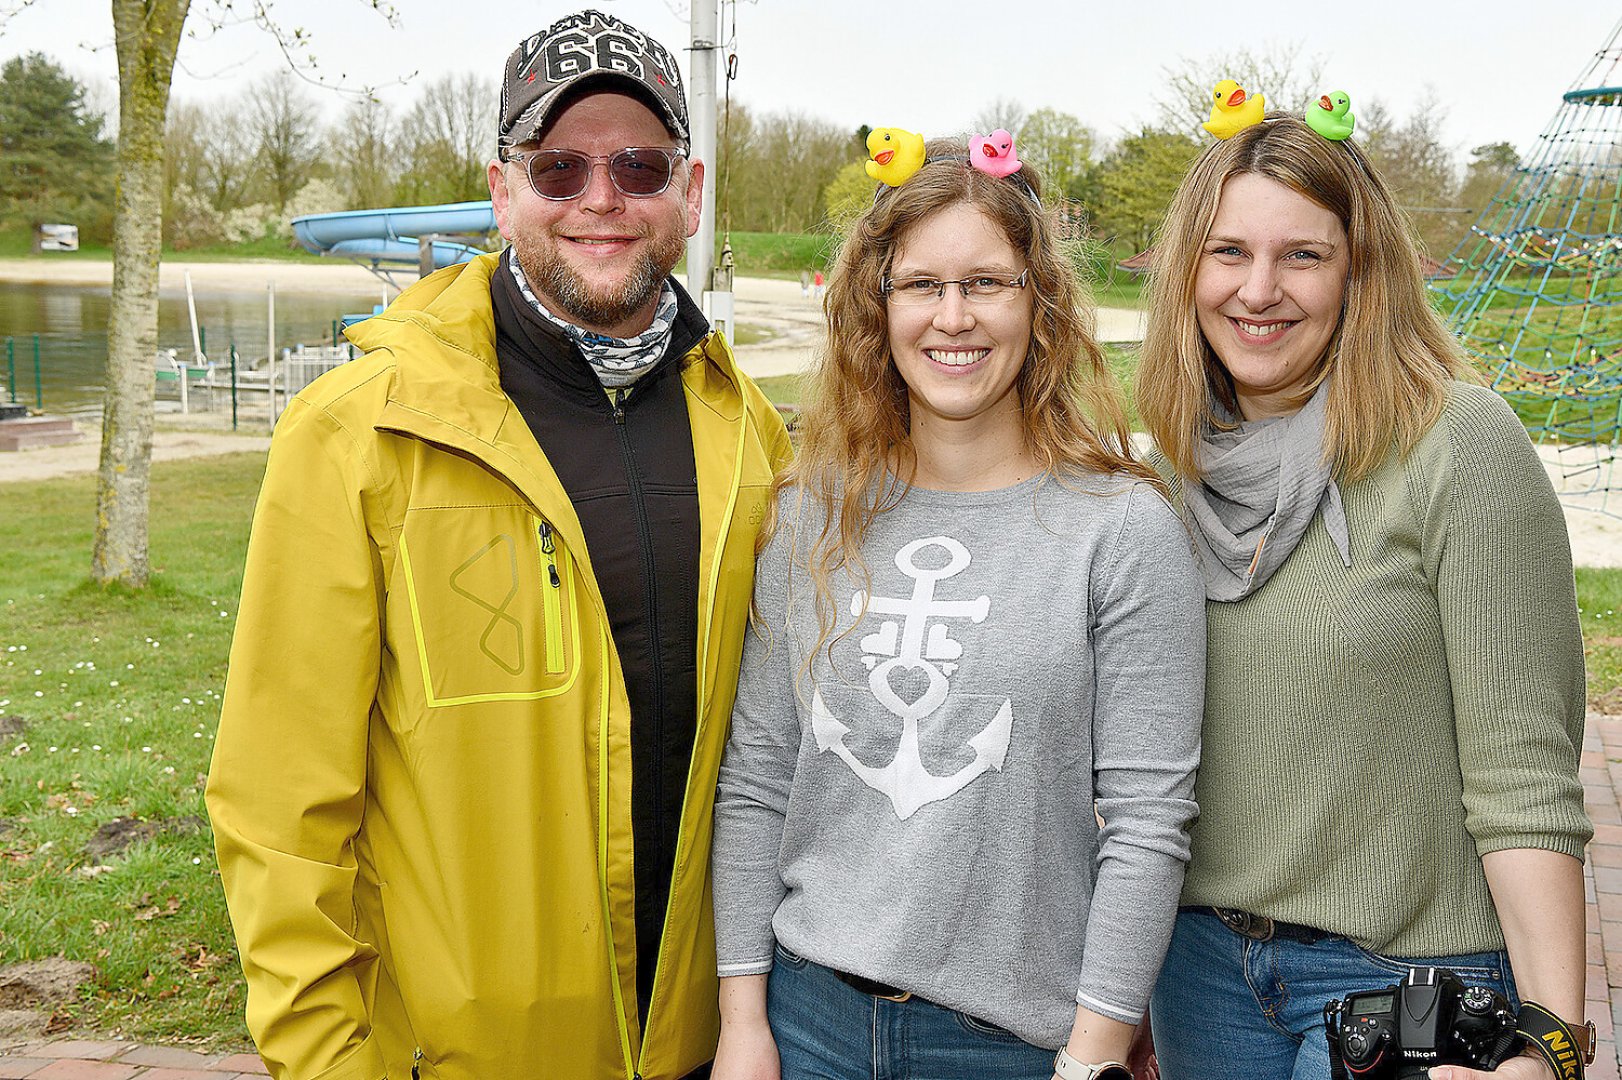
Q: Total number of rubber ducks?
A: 4